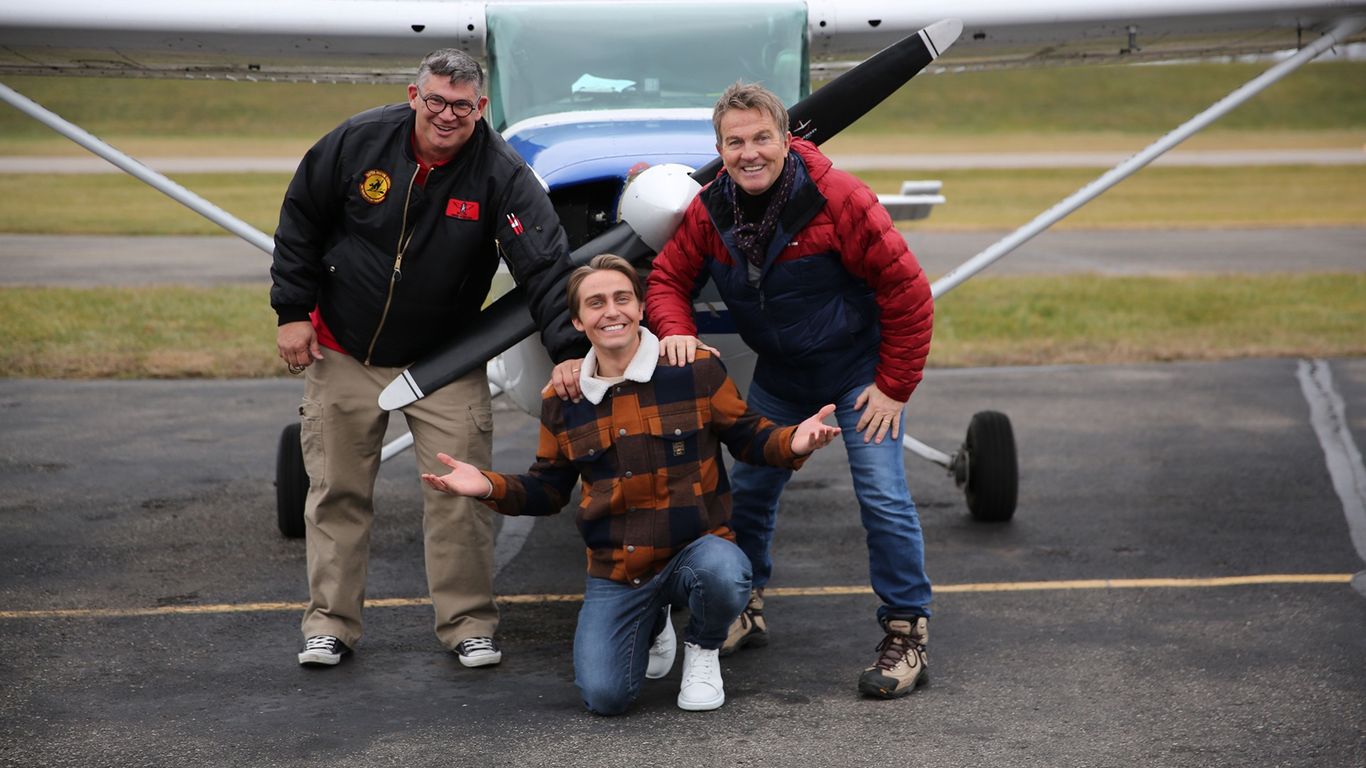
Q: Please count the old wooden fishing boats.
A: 0